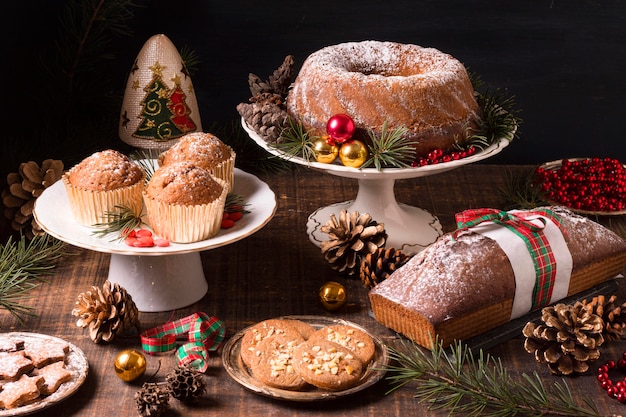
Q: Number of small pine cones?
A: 2